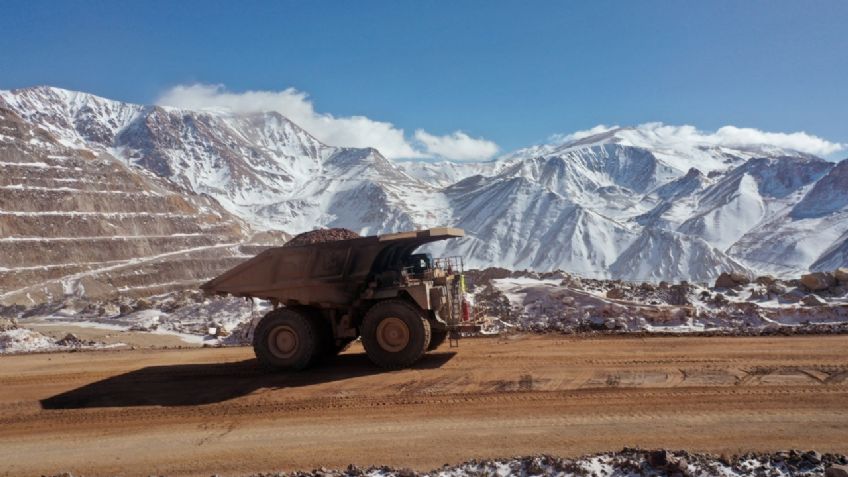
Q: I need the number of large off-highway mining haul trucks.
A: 1